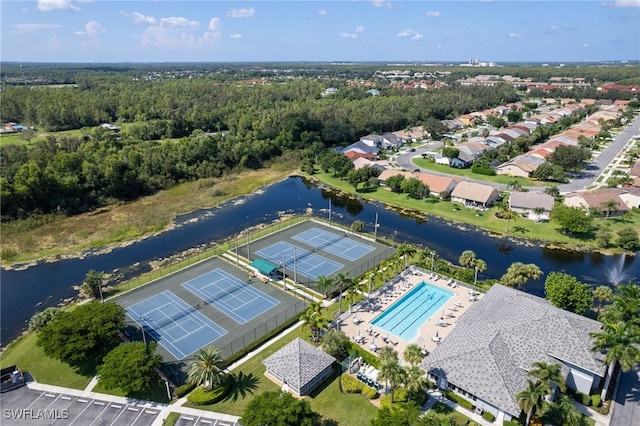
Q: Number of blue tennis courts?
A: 4